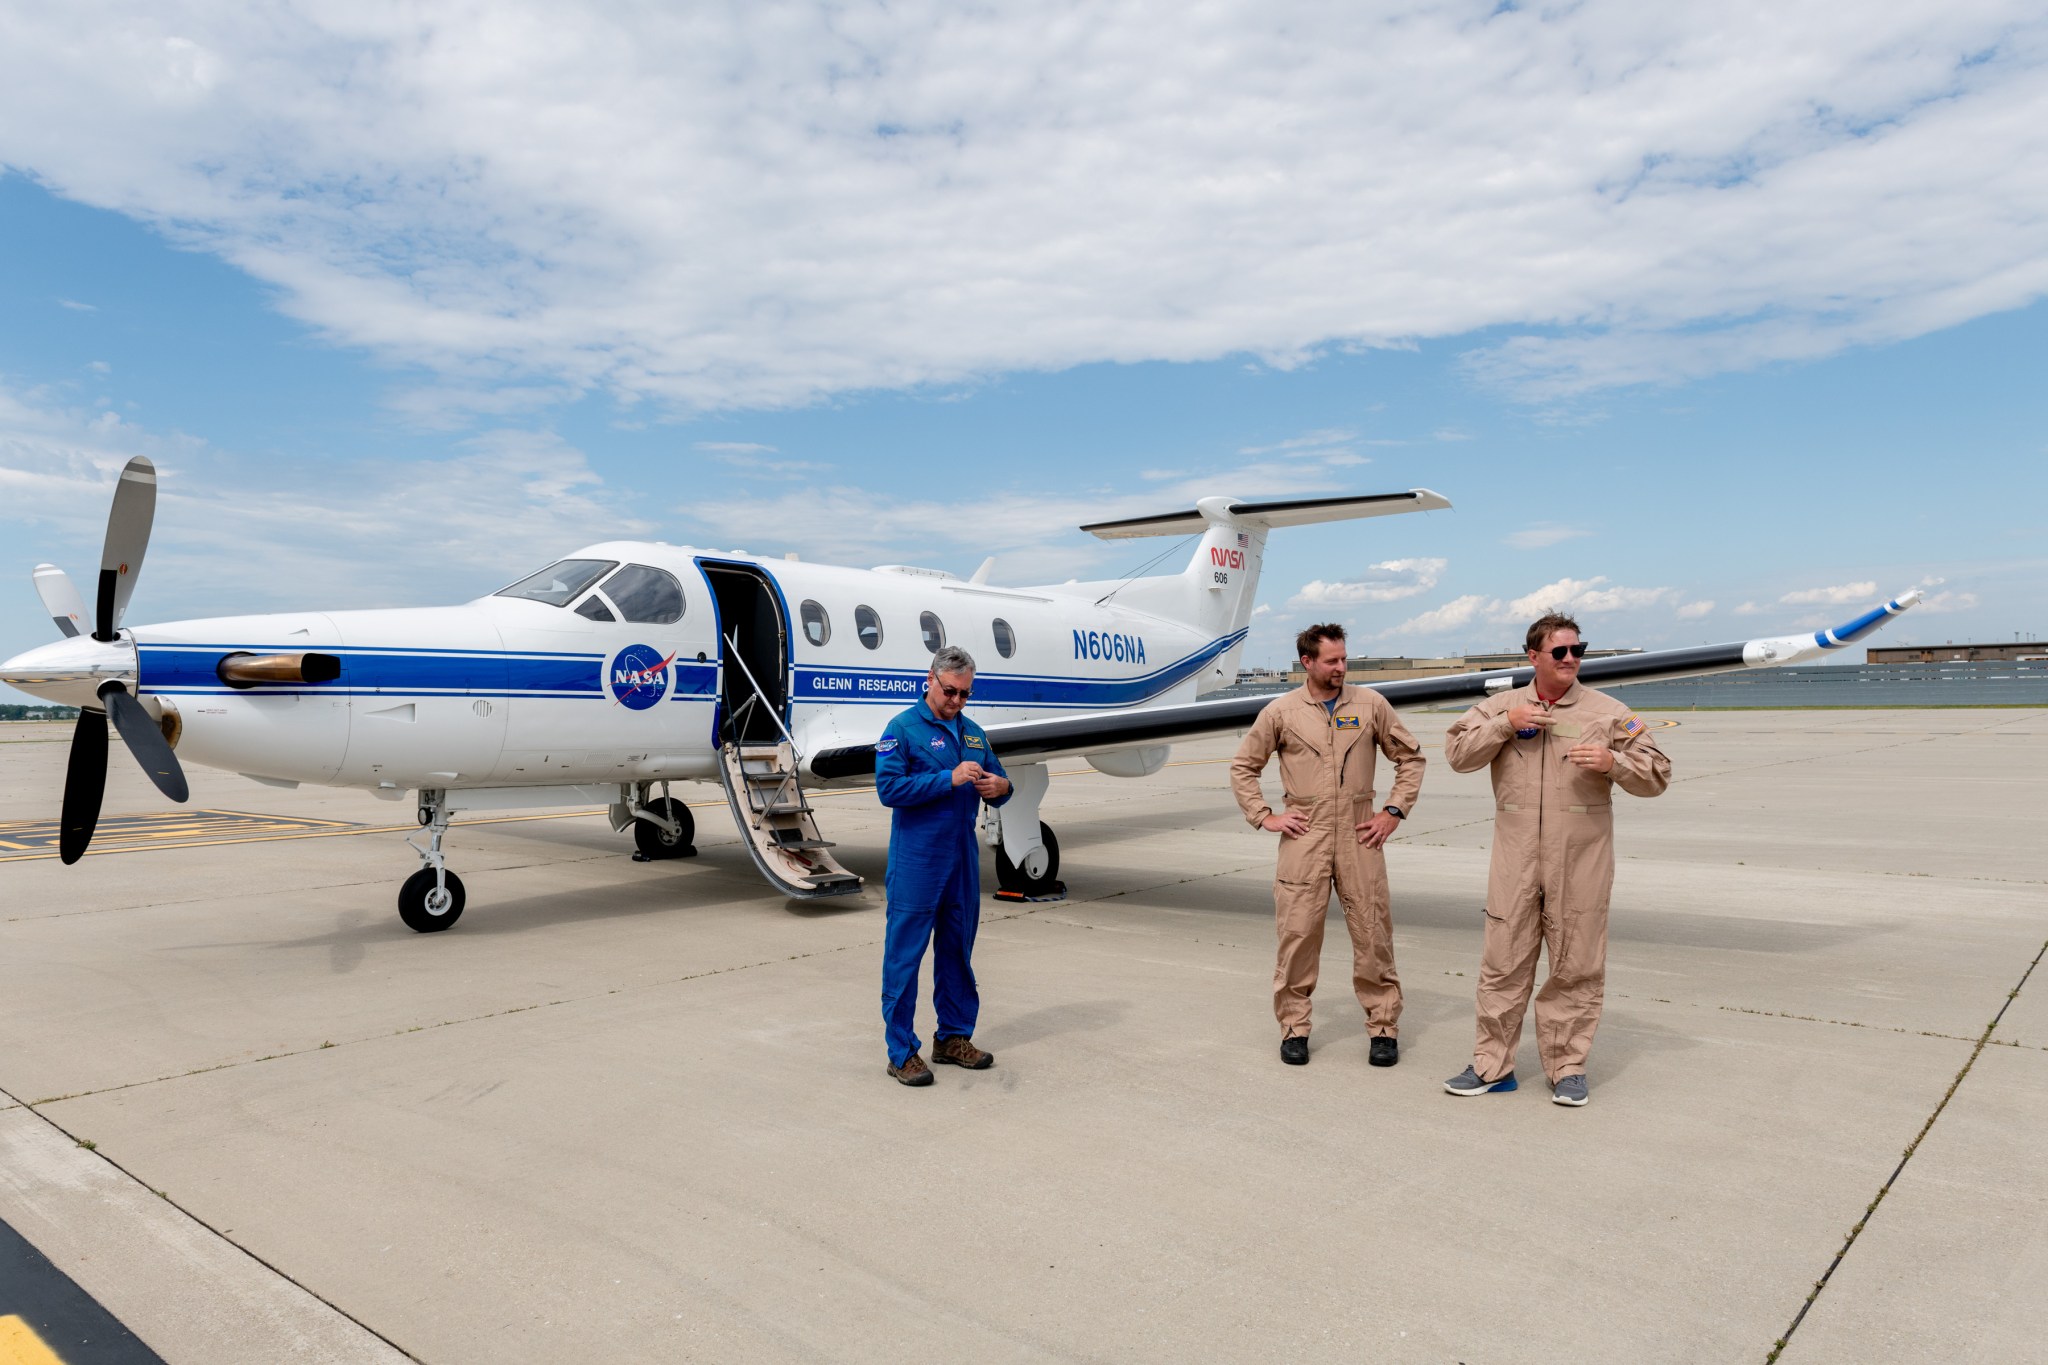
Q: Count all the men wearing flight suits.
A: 3